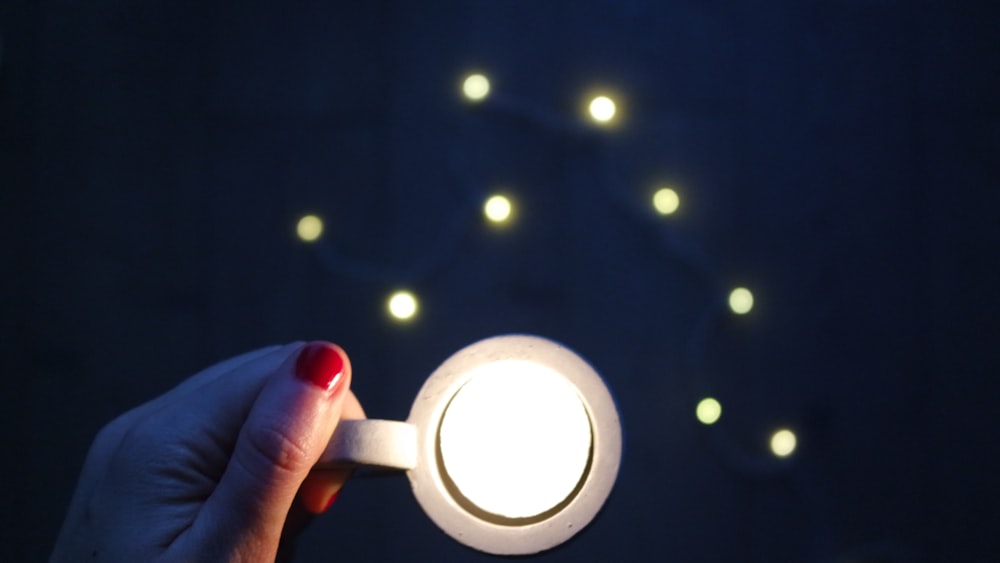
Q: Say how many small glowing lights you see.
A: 9